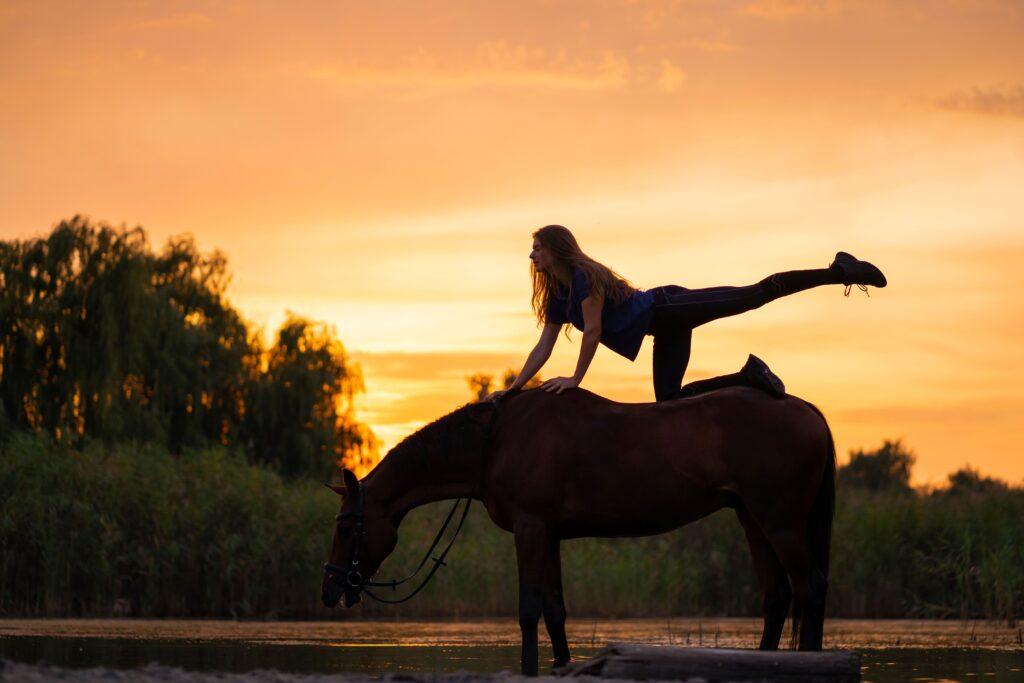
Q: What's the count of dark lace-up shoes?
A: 2